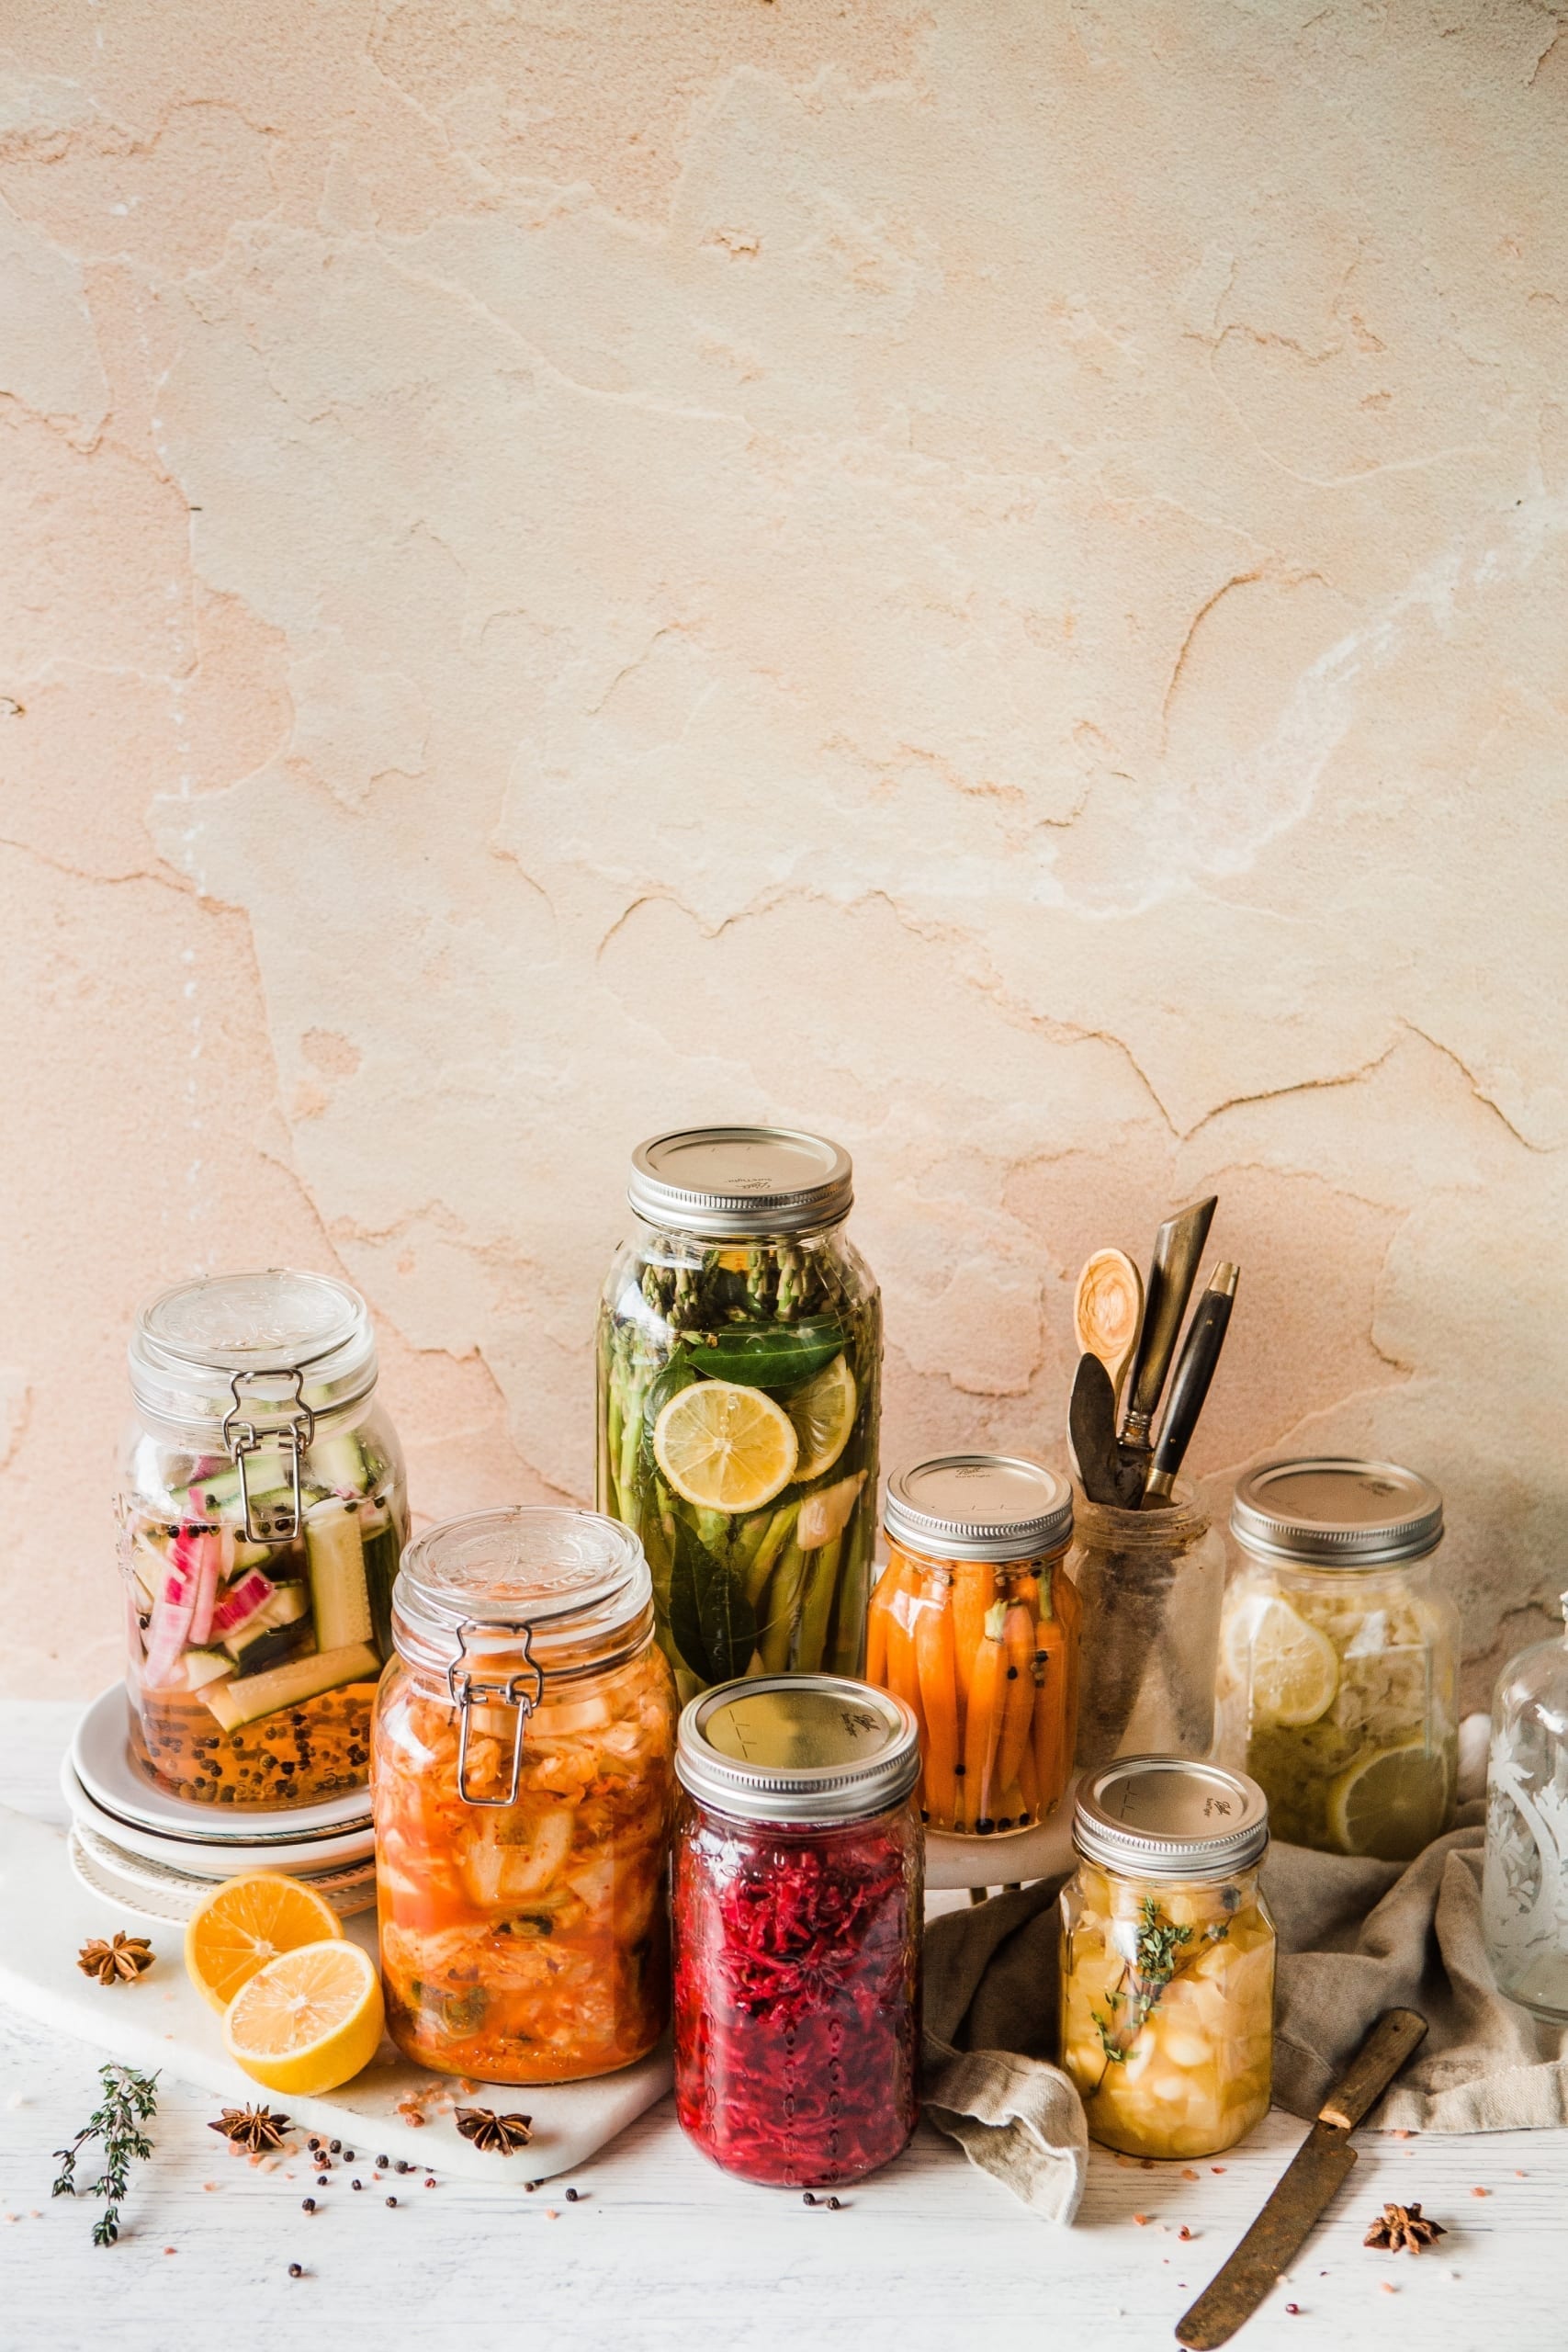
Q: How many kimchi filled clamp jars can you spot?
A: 1